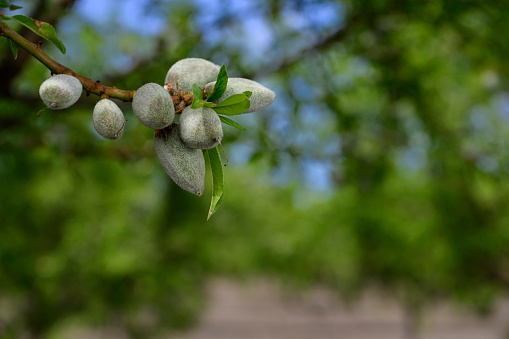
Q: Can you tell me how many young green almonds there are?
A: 7